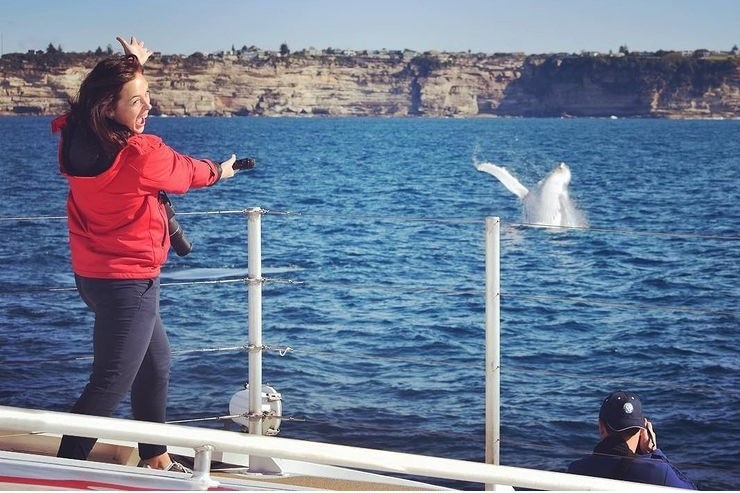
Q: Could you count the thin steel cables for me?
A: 4